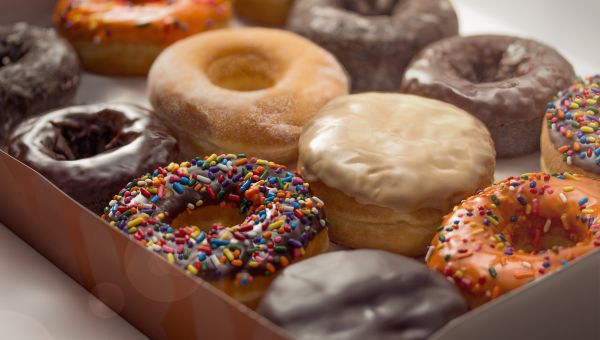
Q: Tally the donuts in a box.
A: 12